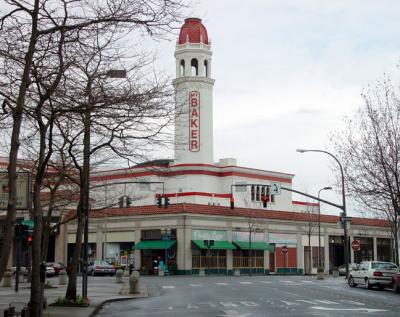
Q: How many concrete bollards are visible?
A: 4